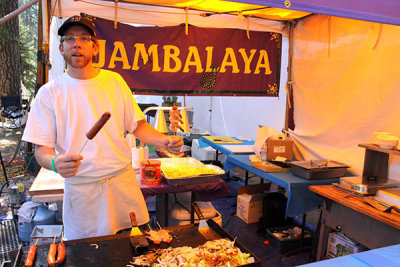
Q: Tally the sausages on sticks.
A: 4